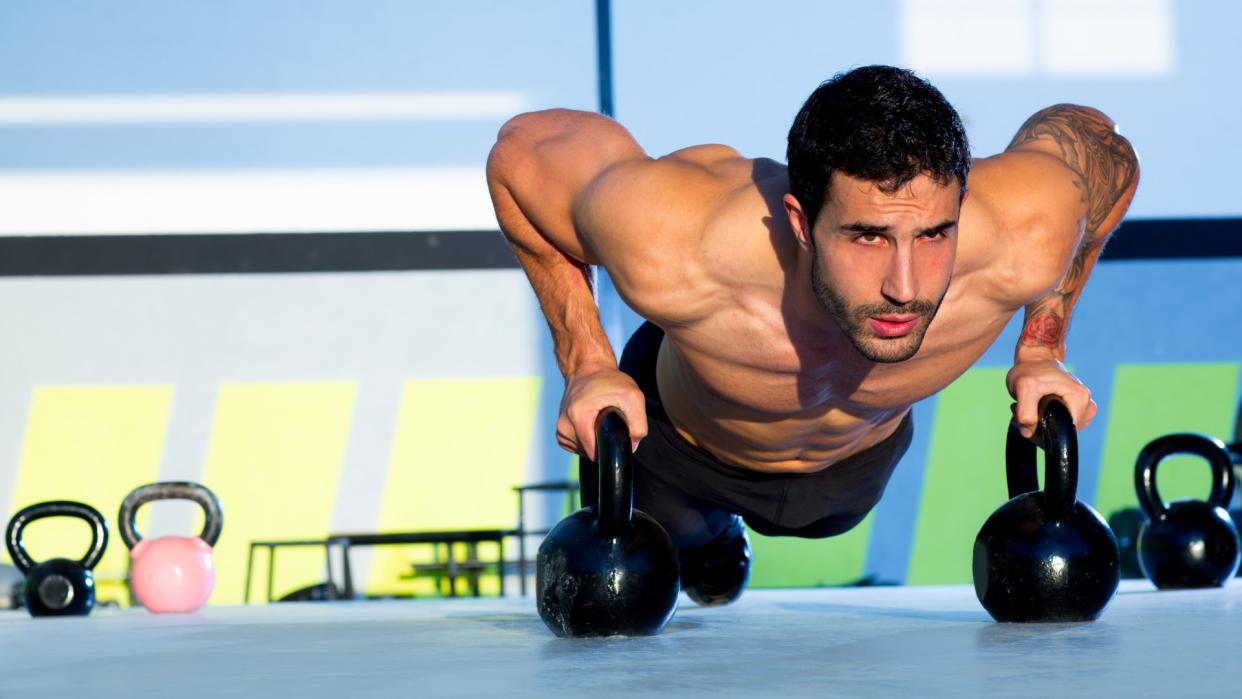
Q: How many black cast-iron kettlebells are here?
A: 4